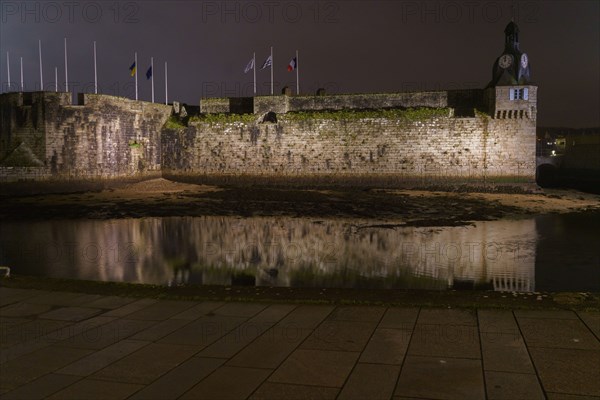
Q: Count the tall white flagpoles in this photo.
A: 12